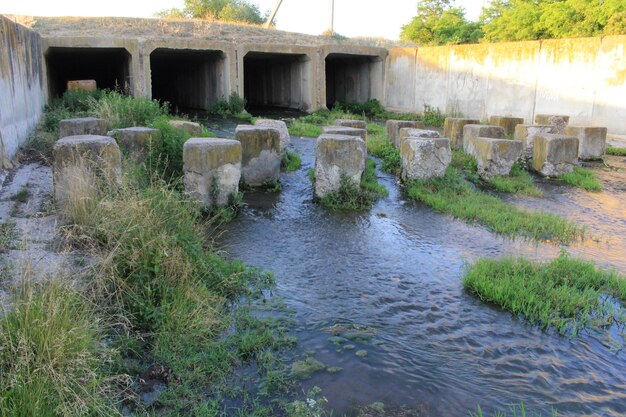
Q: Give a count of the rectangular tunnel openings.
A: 4